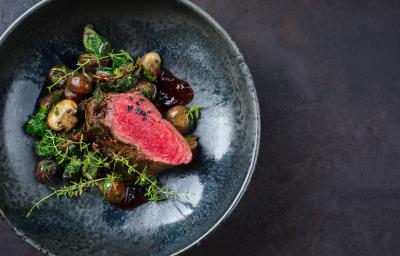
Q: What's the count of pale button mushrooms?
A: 2